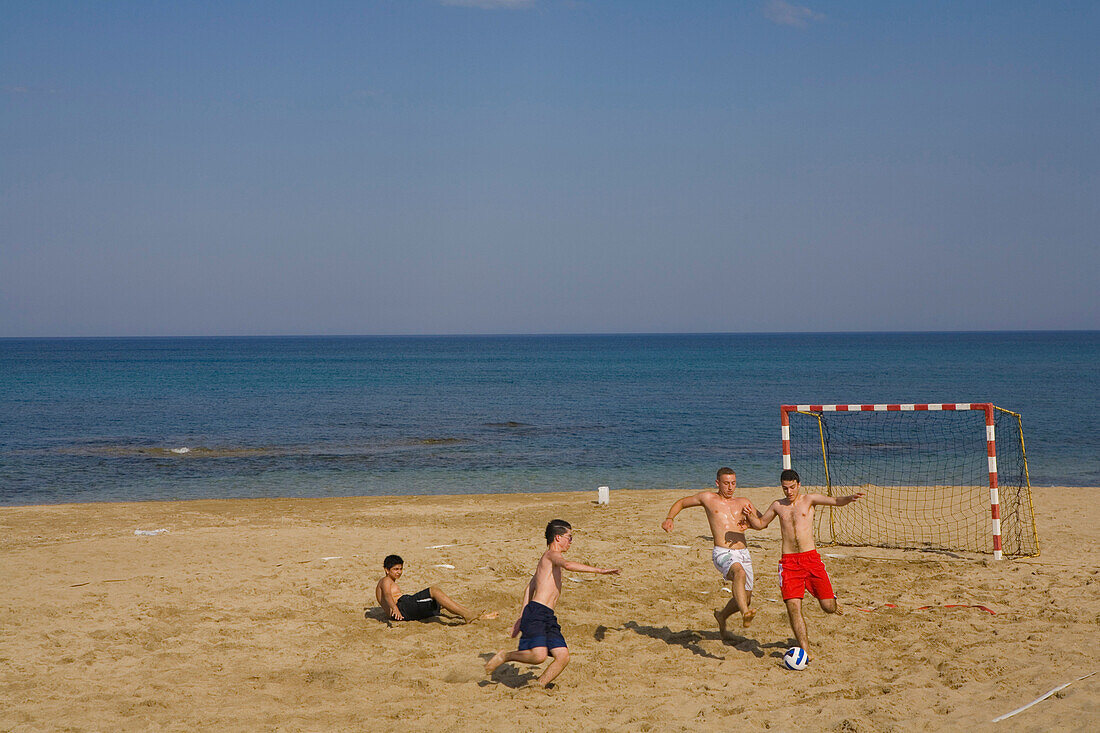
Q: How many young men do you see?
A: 4